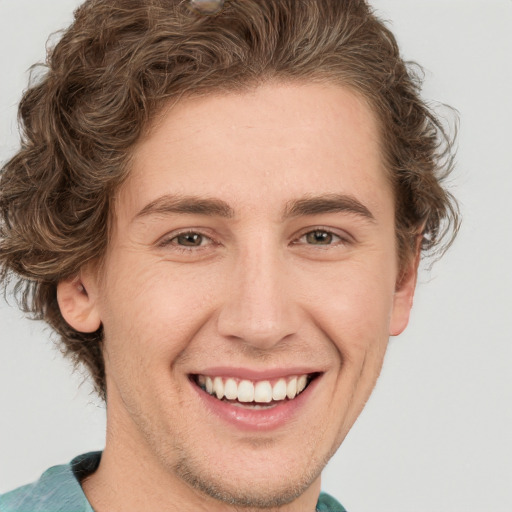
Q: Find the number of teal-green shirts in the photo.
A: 1